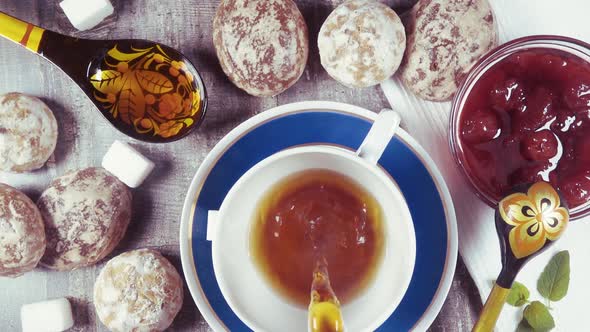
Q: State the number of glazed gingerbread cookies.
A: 7